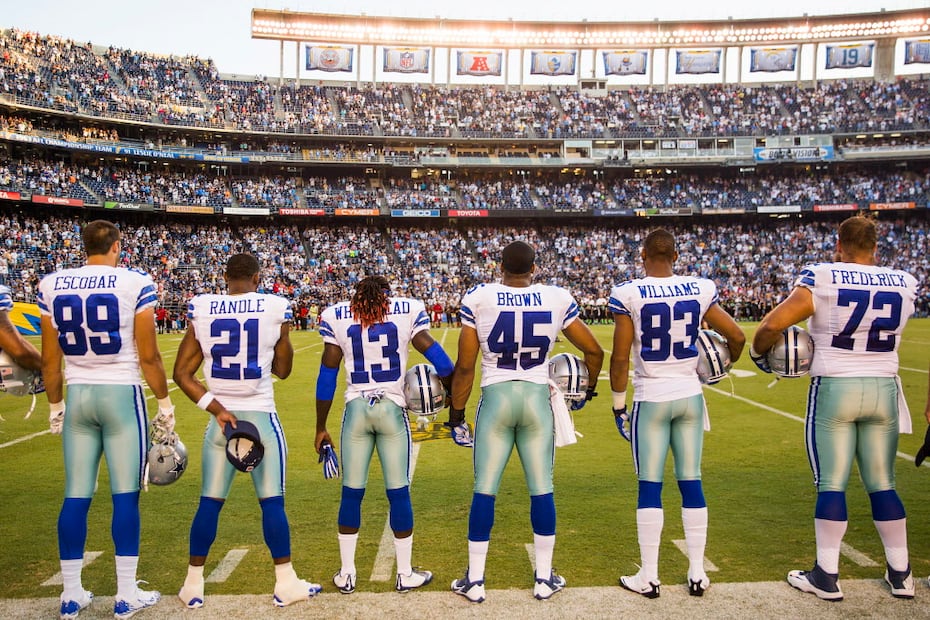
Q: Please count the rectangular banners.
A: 9